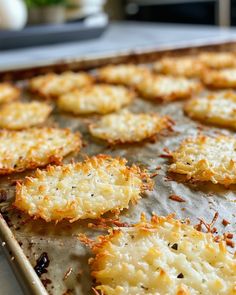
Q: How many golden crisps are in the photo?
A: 15